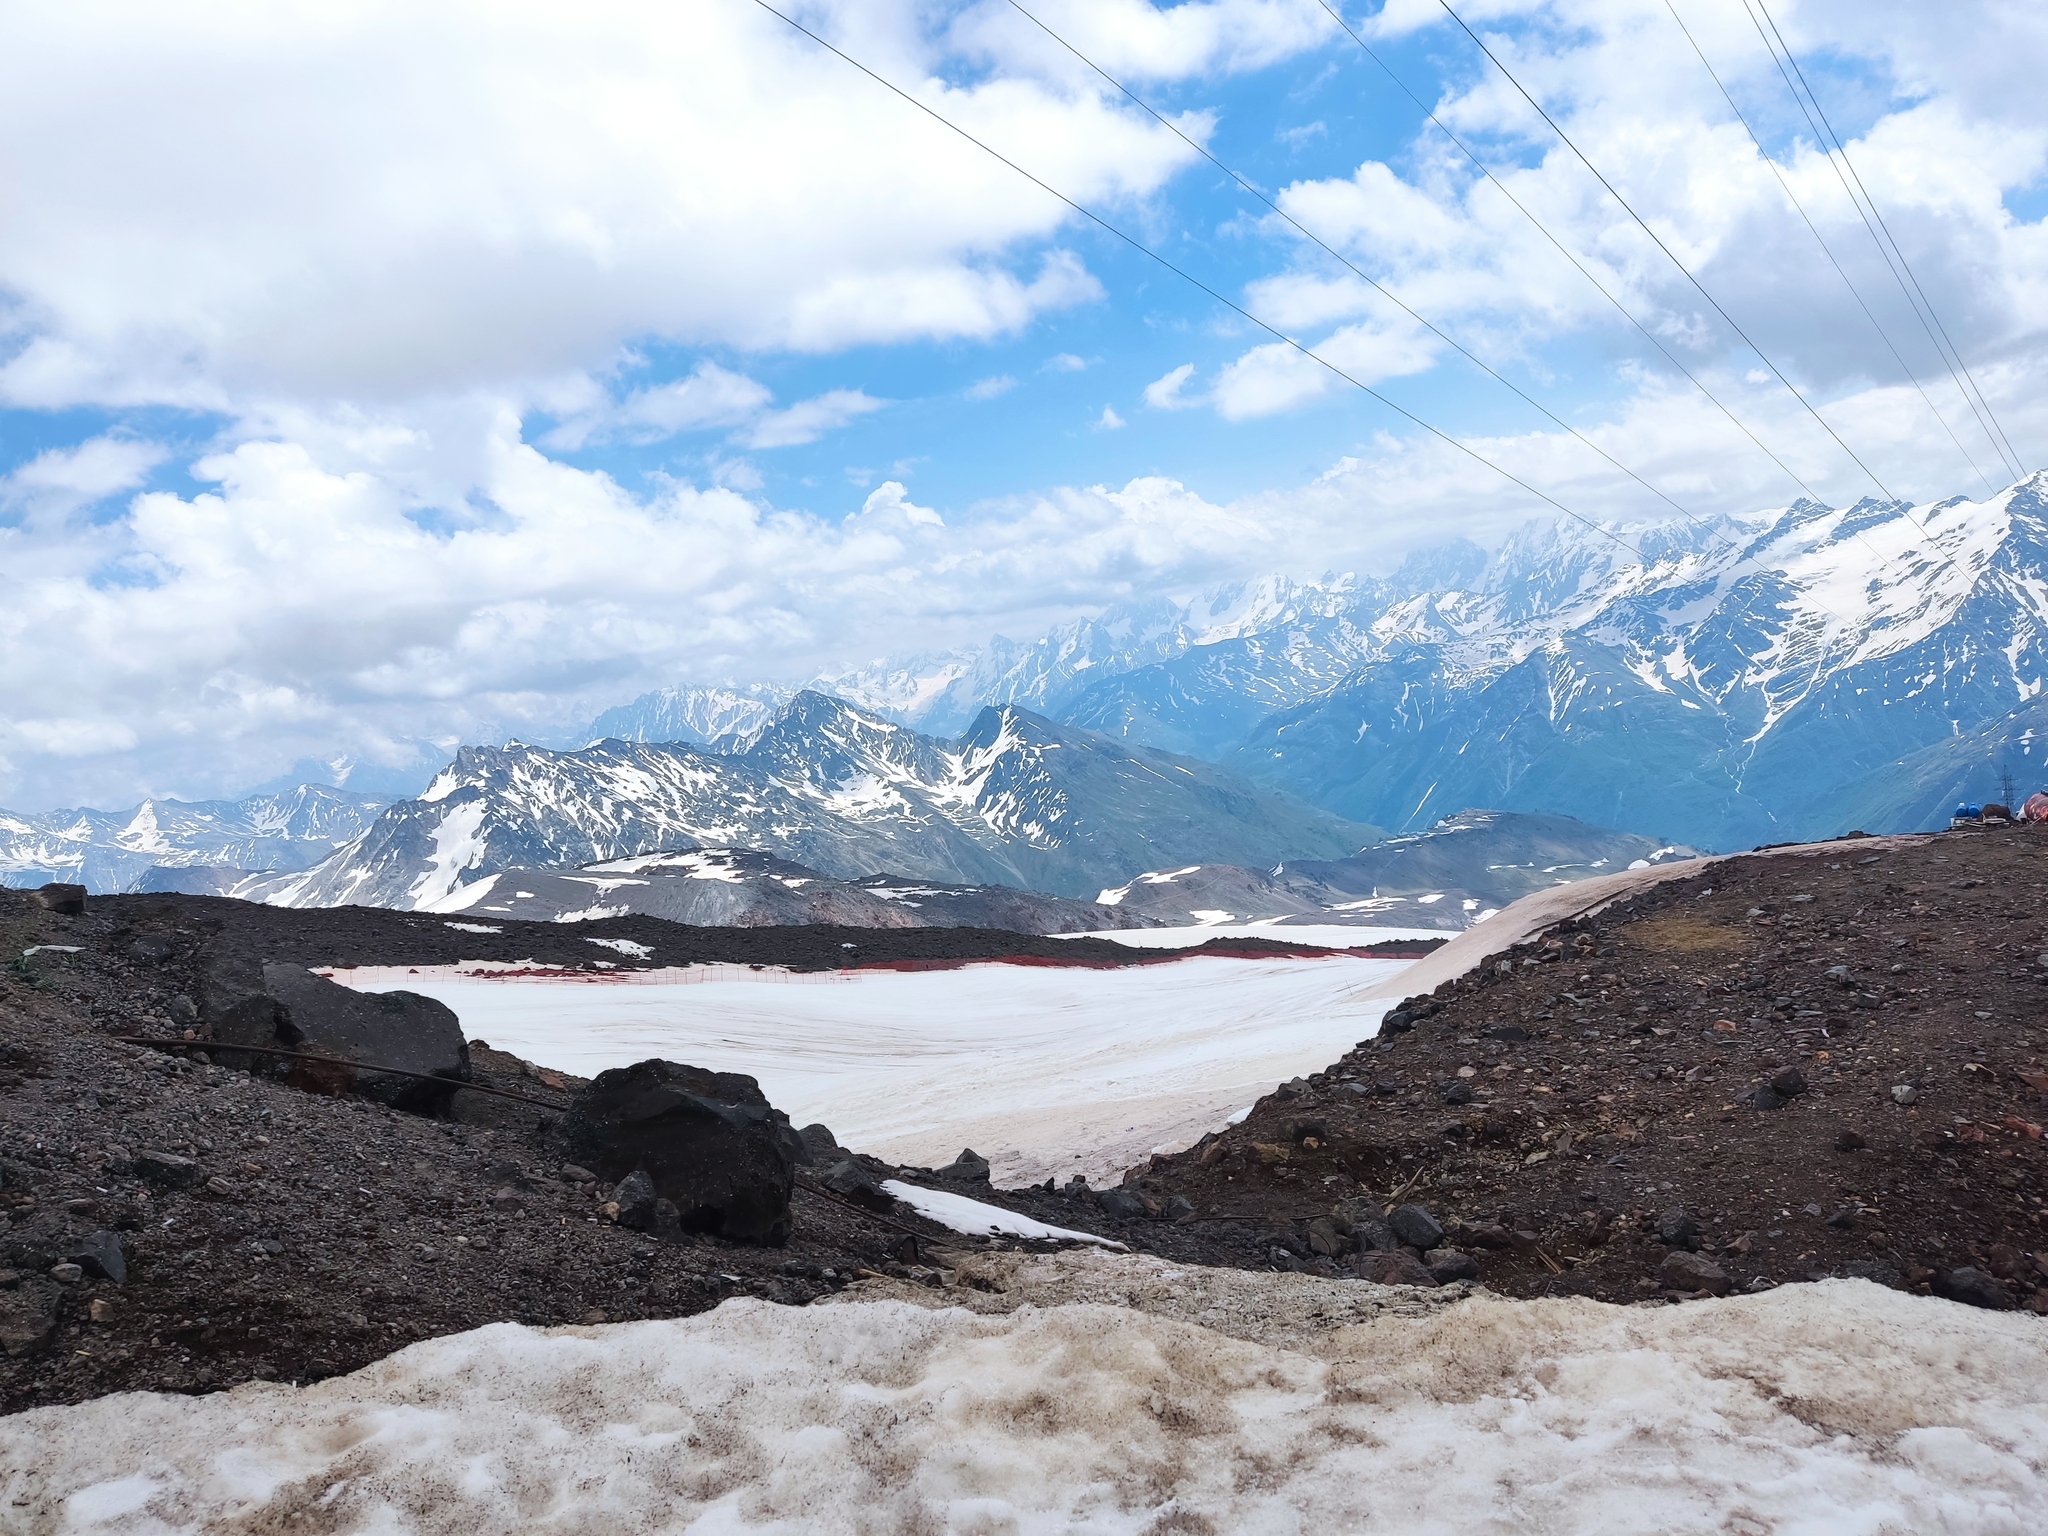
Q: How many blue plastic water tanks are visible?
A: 2